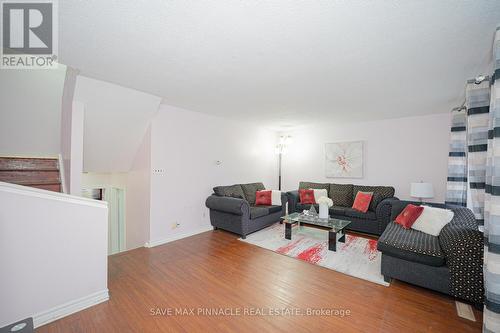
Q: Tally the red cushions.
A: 4